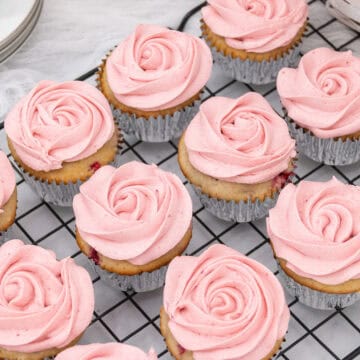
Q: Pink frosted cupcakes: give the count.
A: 11